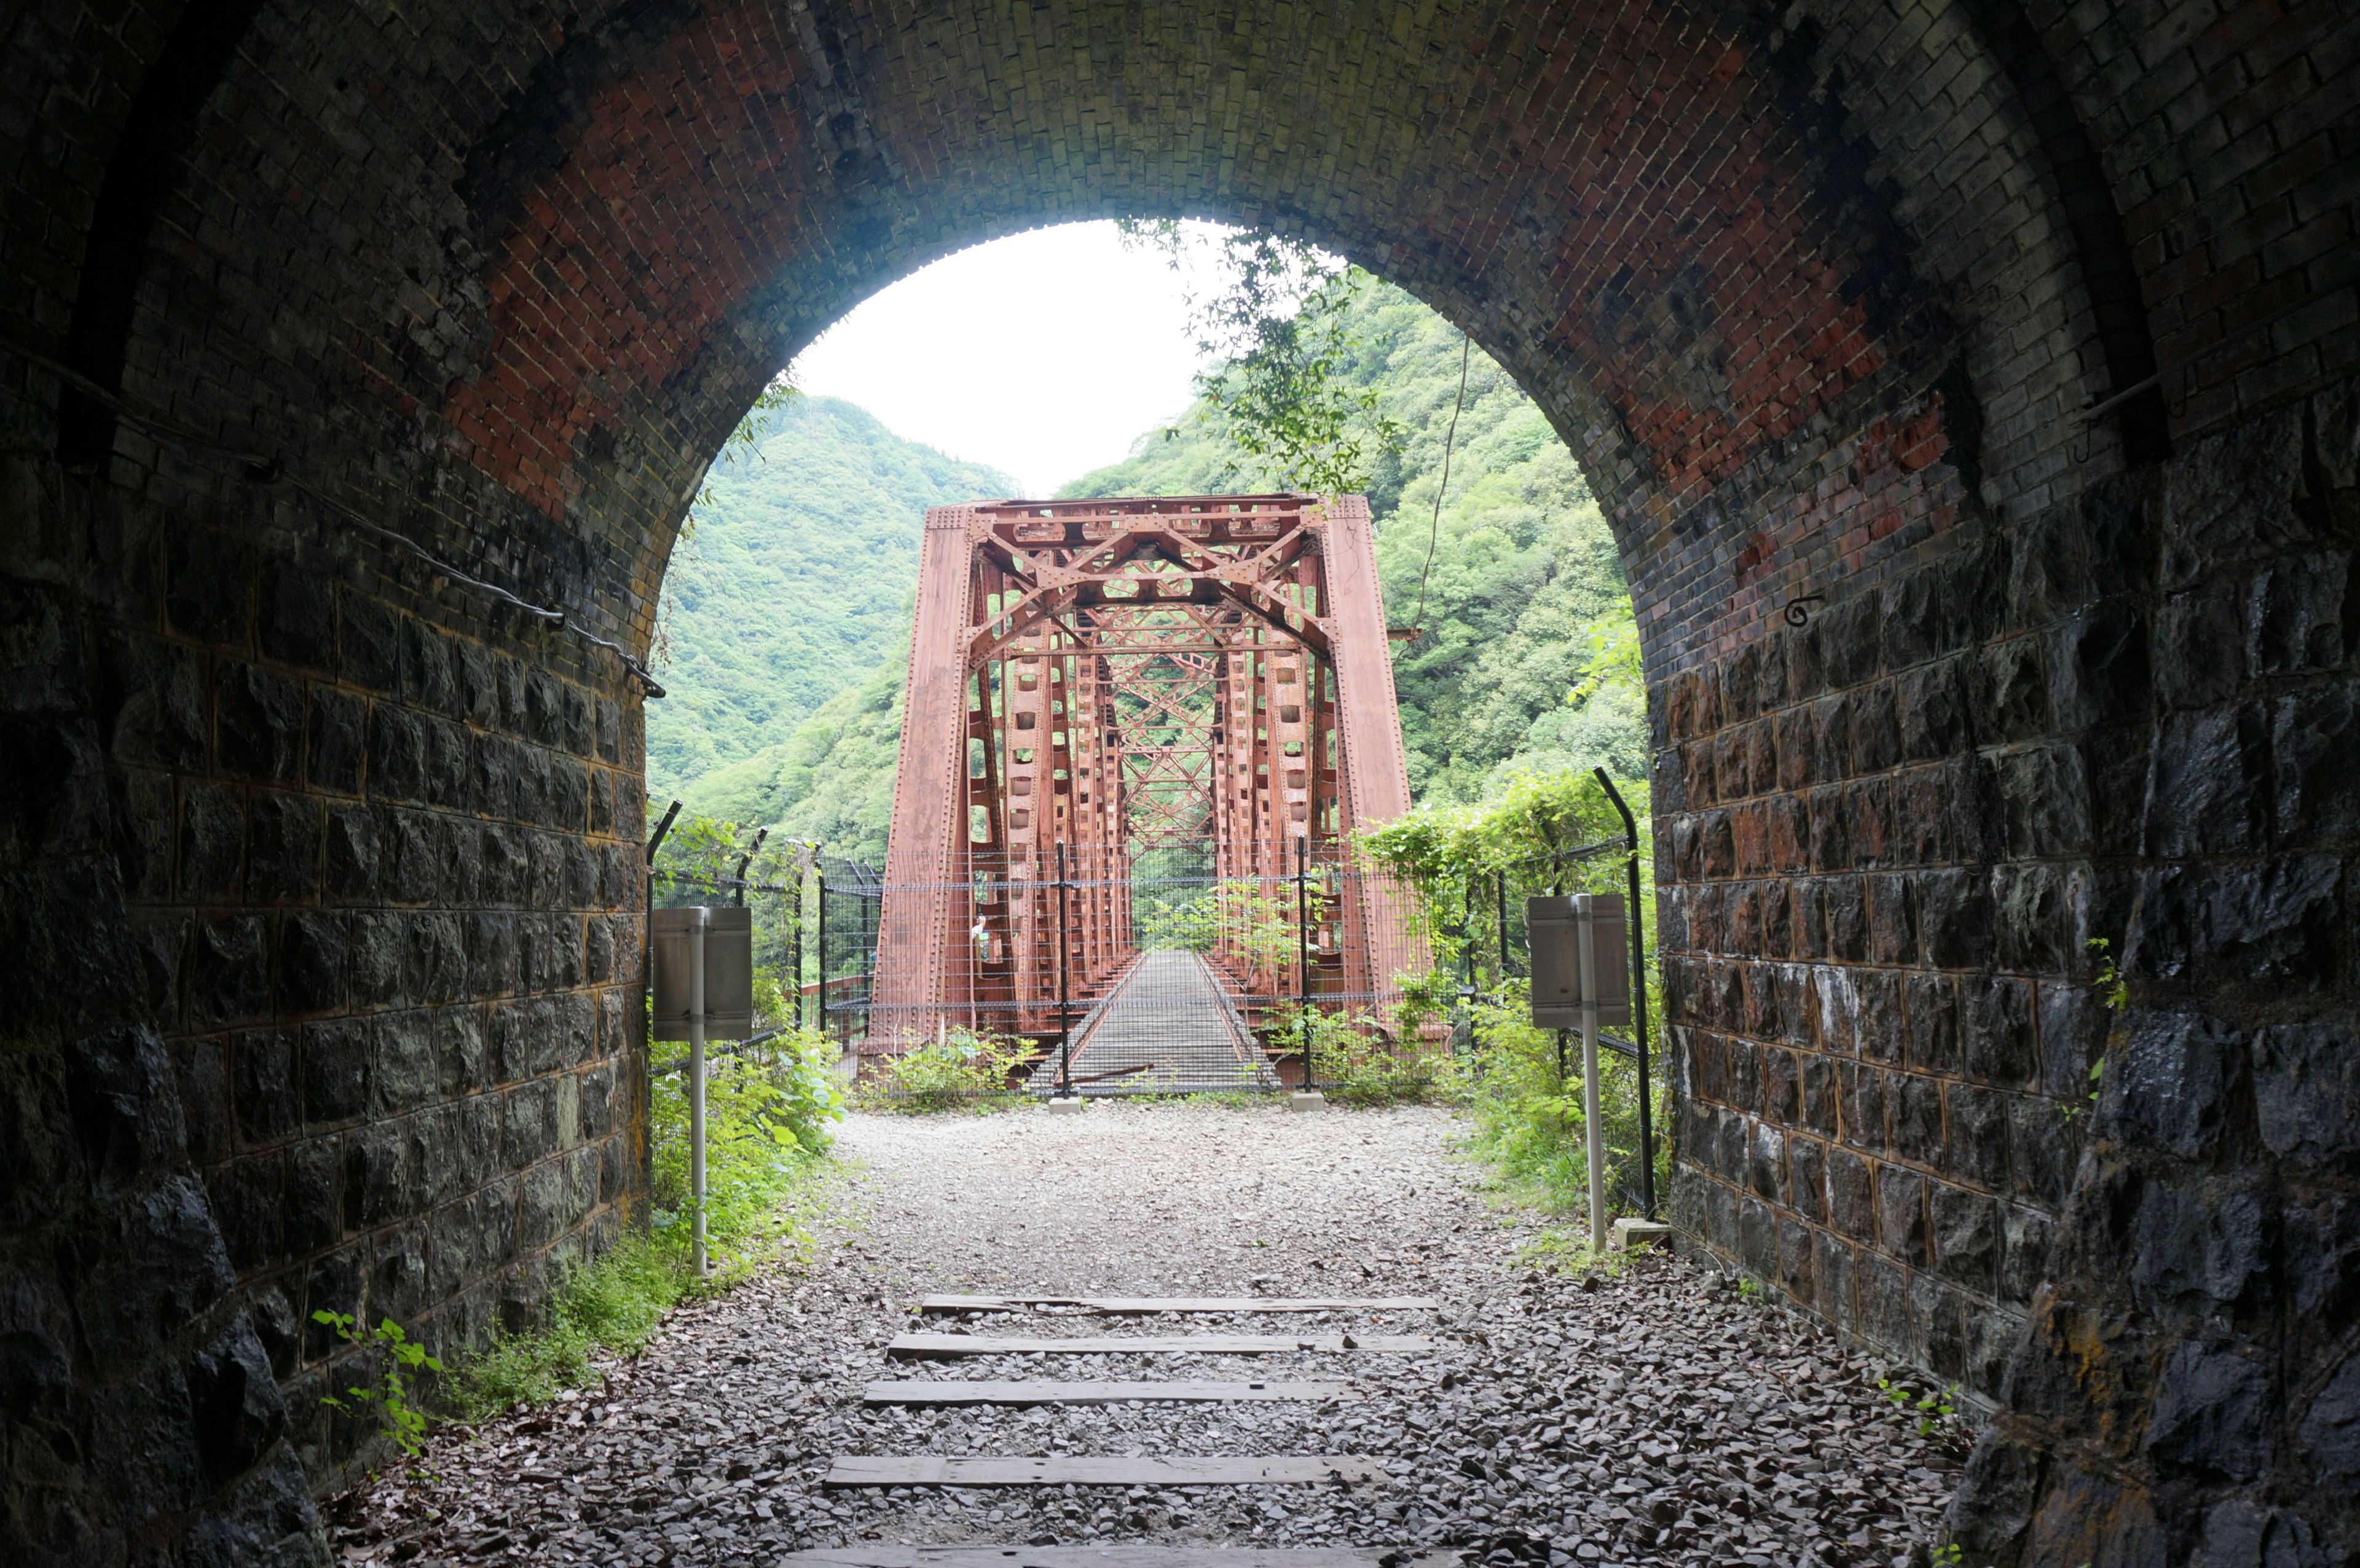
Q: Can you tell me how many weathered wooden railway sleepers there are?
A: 5